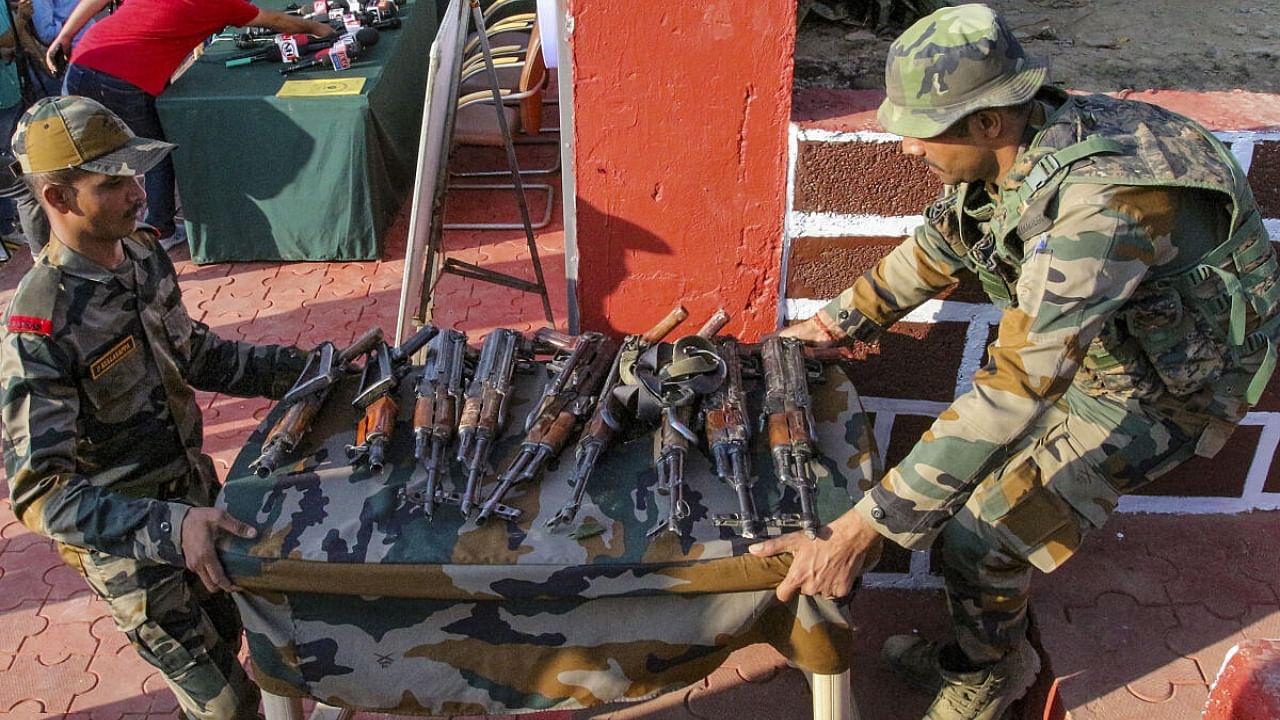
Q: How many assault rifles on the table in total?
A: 9